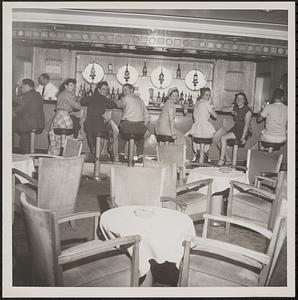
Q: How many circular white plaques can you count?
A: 4